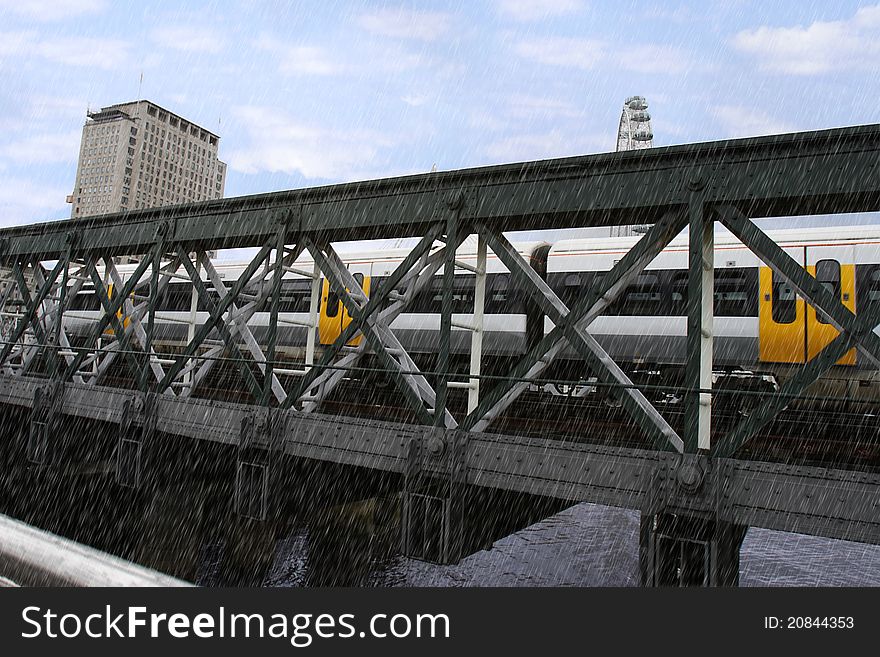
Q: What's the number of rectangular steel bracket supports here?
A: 5